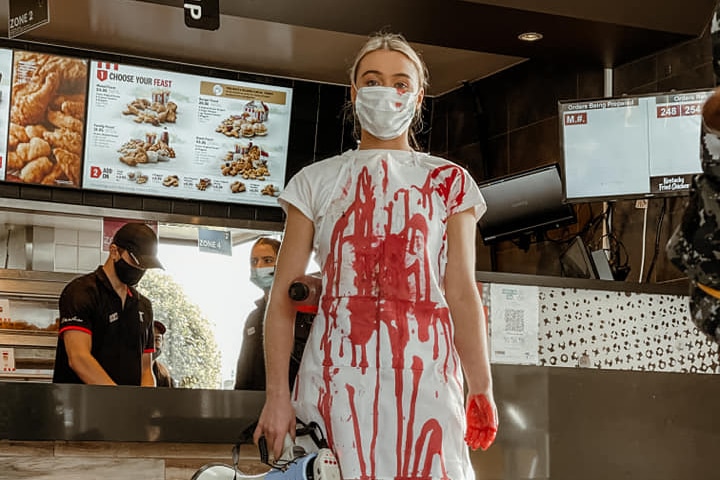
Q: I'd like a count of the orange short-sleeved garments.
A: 0